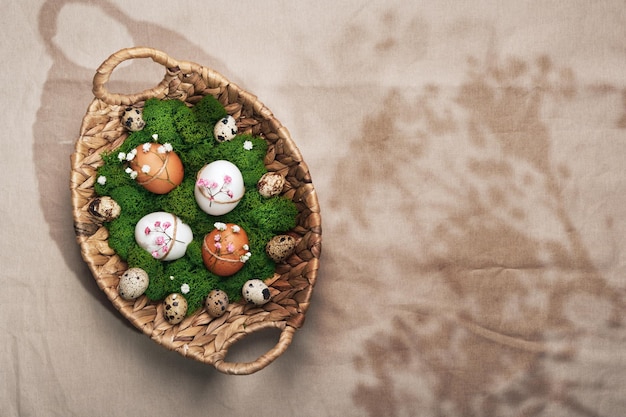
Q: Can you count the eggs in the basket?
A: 13